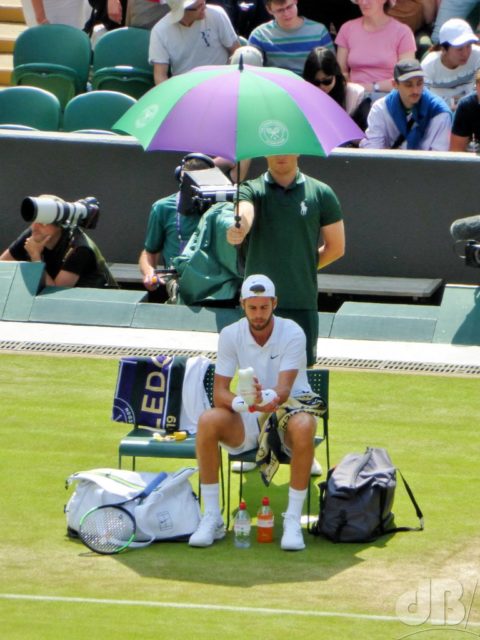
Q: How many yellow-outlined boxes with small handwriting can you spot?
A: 0